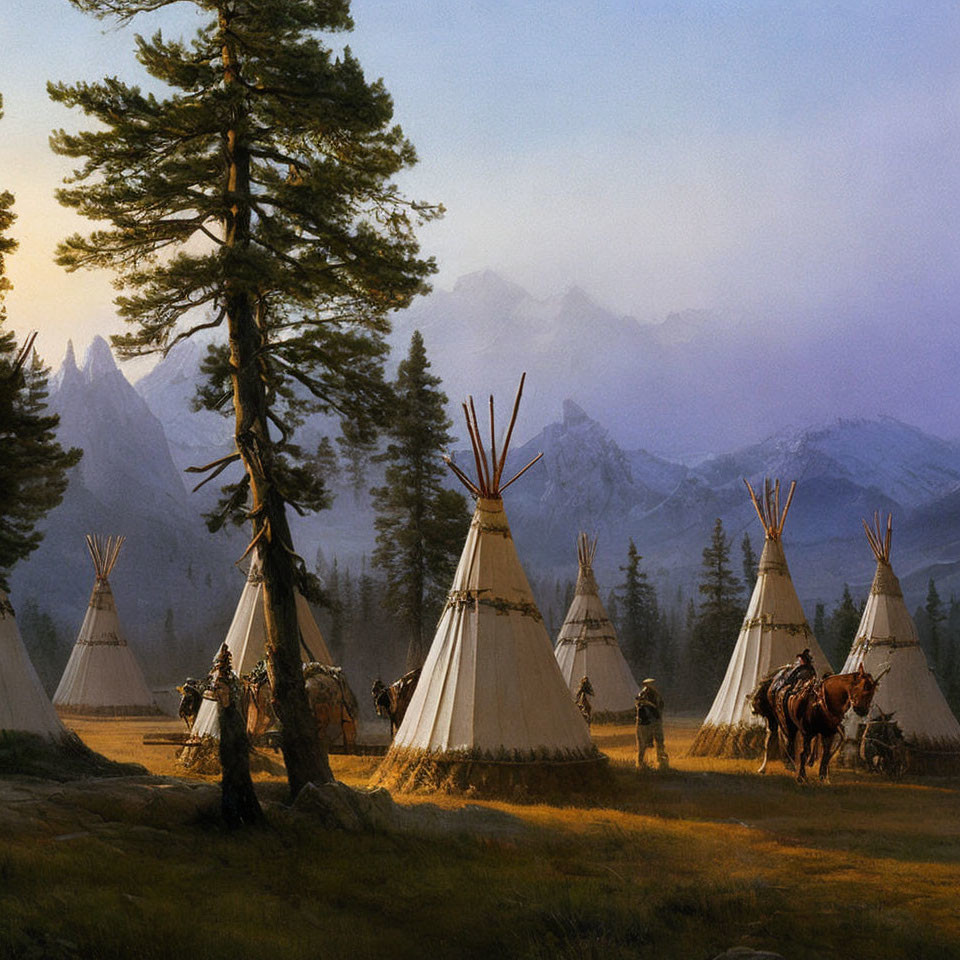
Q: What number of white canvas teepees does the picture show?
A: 7